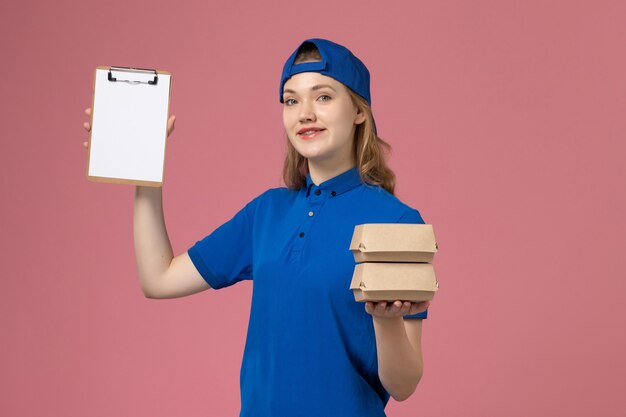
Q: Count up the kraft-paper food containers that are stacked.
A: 2